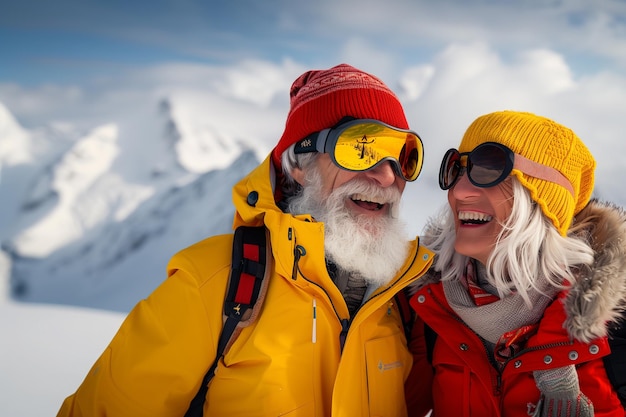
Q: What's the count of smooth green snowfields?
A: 0